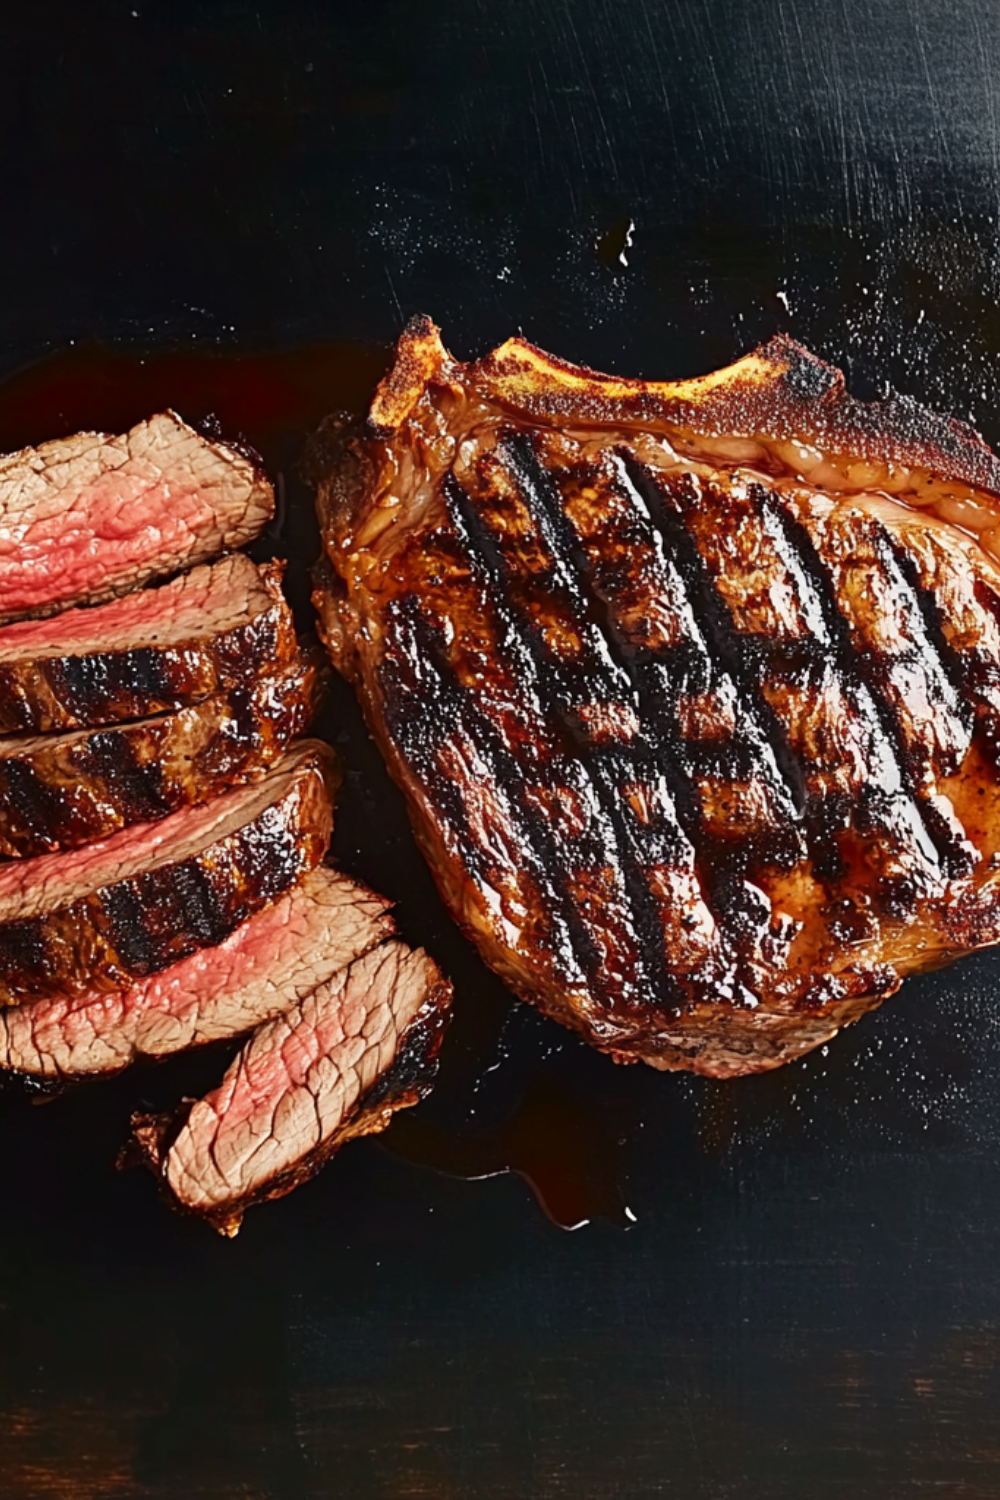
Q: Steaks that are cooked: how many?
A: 2